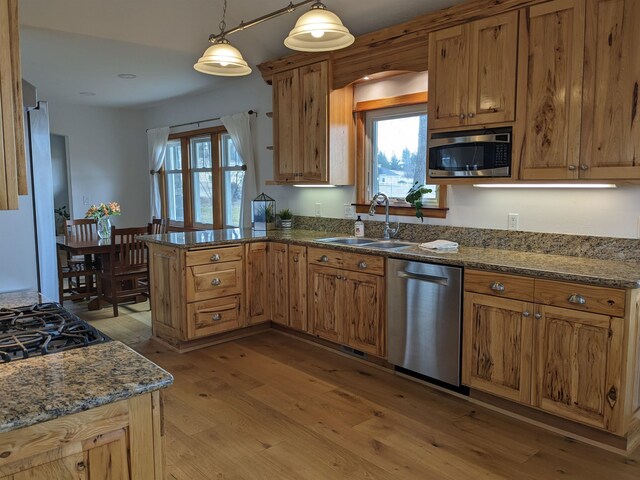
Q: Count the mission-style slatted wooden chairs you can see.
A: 4